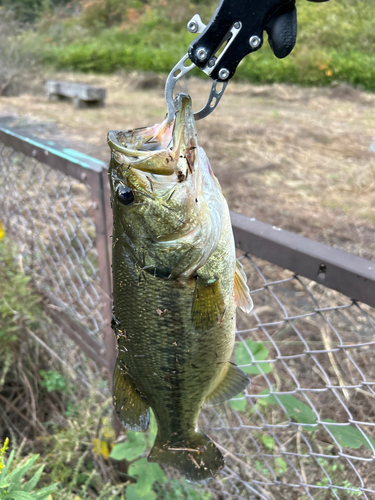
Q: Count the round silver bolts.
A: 4